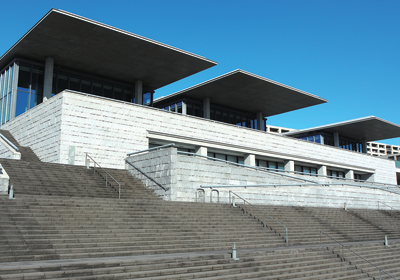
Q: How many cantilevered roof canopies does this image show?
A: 3